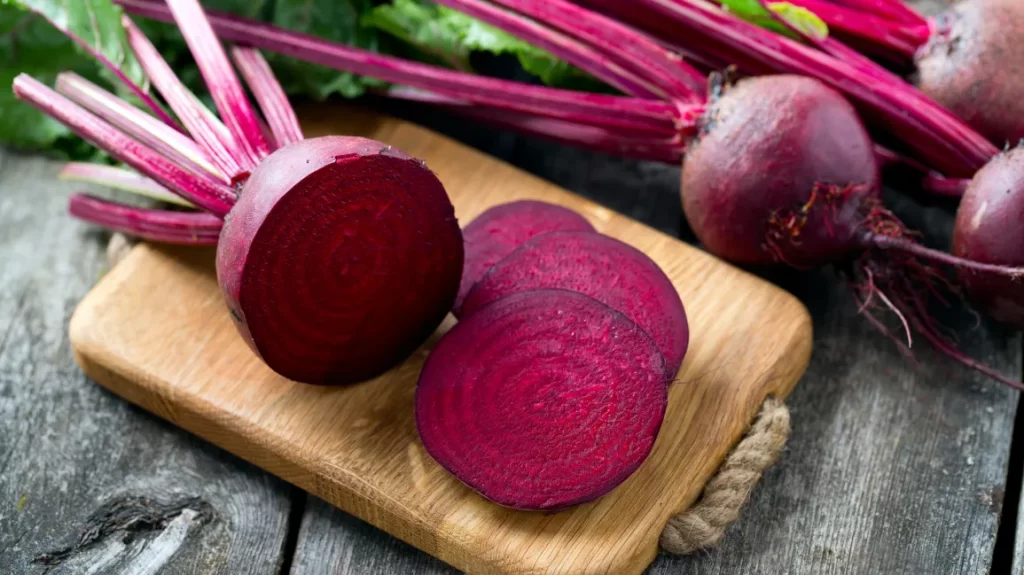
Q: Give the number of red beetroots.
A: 4